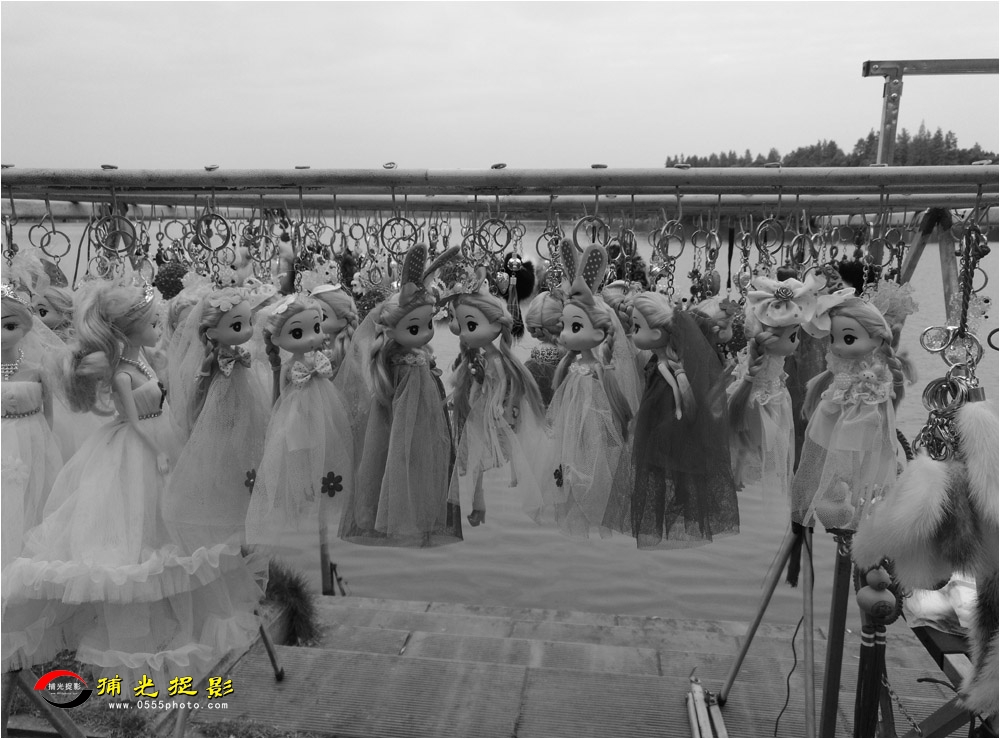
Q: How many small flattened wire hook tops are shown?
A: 11